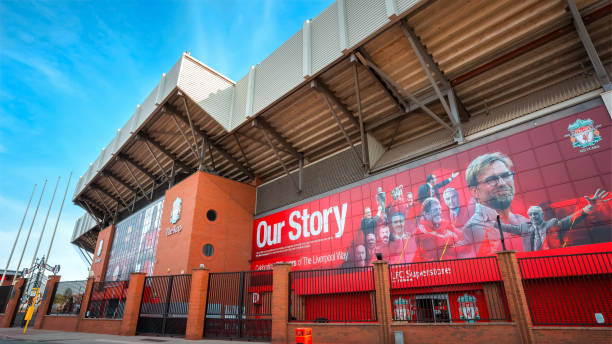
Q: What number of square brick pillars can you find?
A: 8